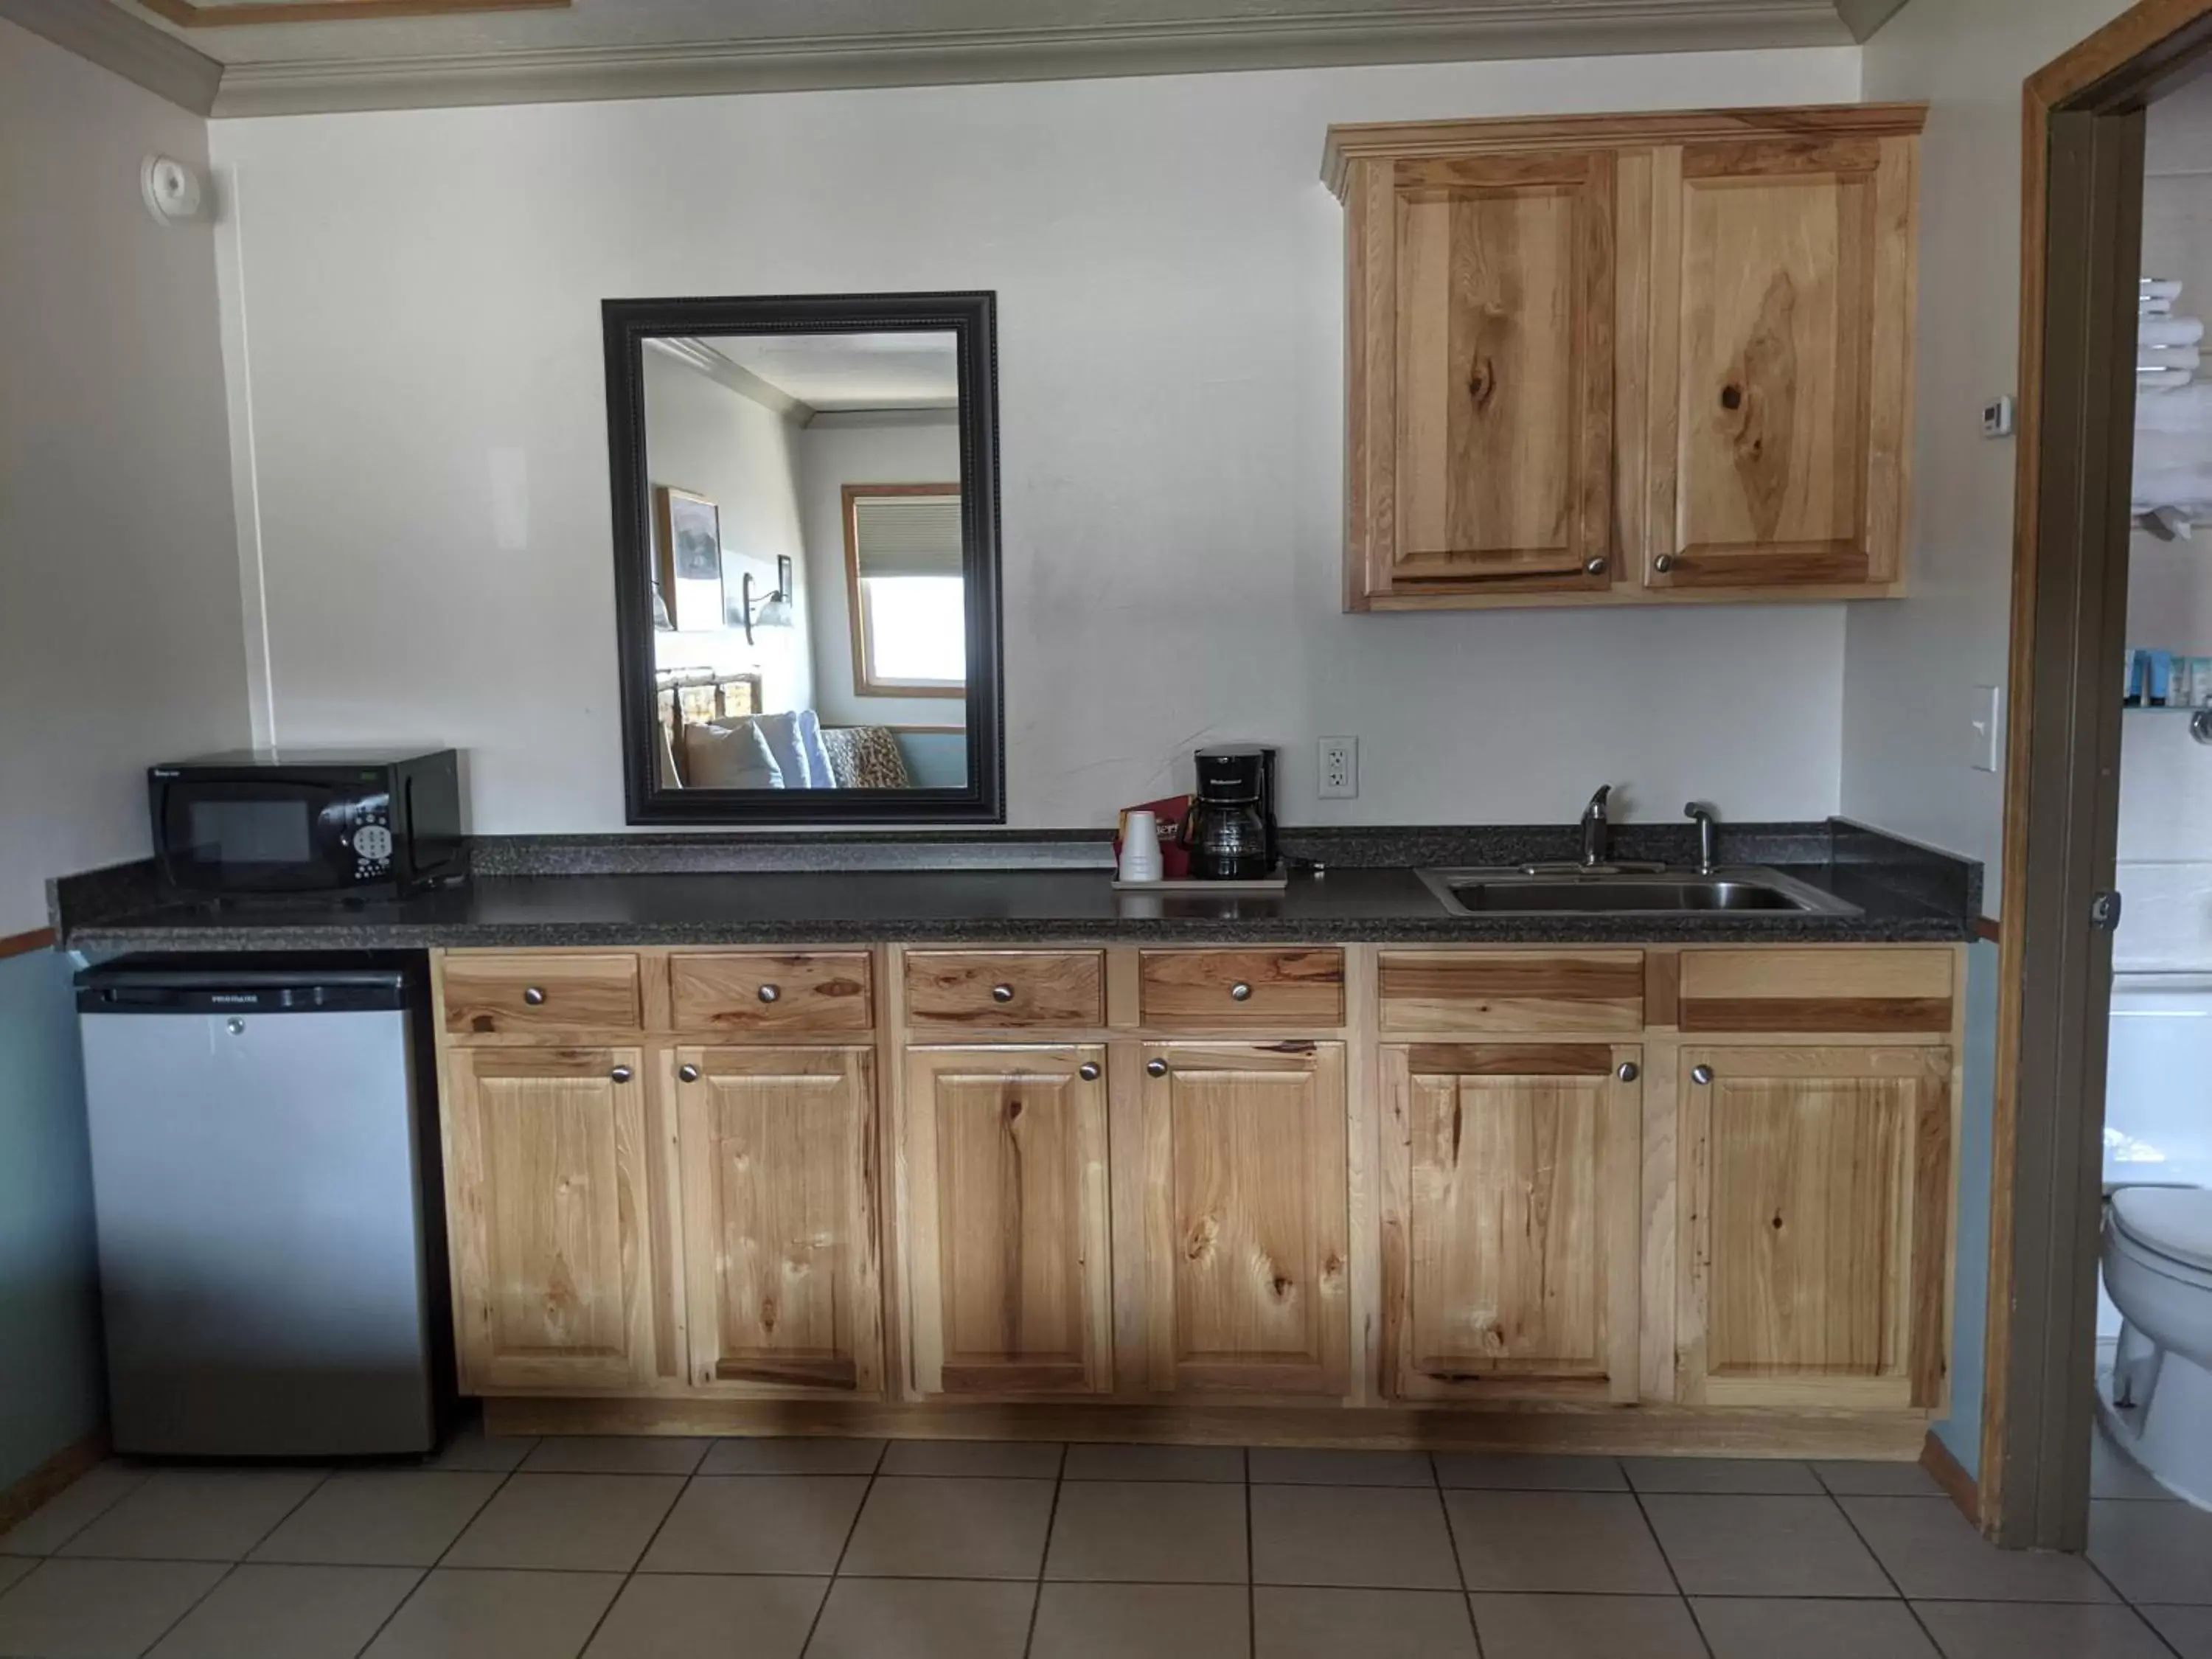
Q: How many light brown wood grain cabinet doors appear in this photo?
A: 8